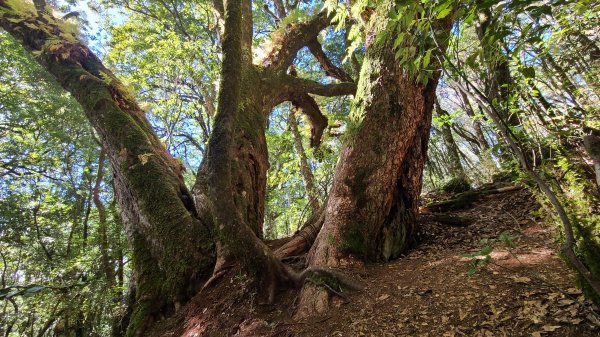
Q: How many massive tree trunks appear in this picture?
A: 3